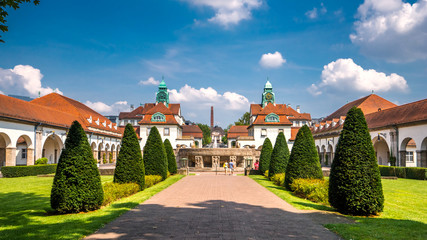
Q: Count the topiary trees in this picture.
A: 8